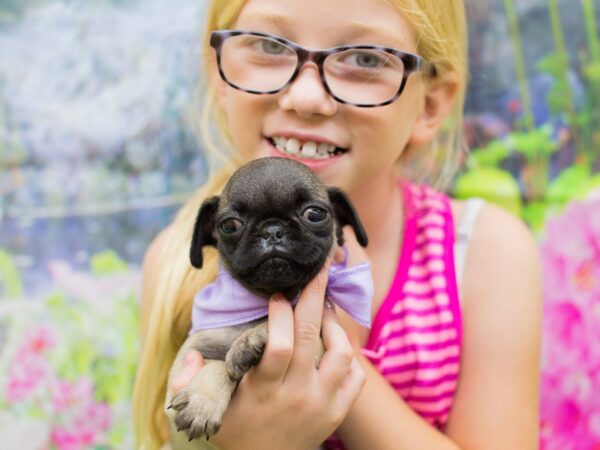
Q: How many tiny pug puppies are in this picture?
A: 1